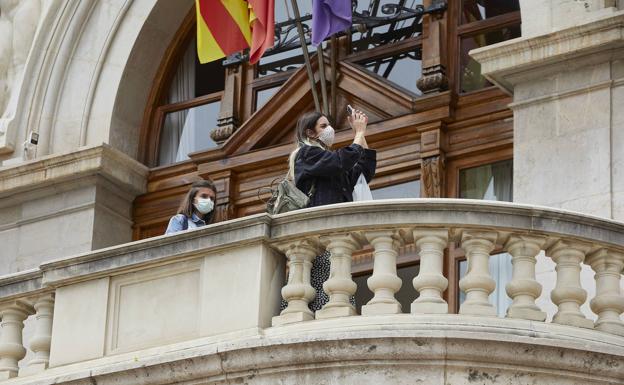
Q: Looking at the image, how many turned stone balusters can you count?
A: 10